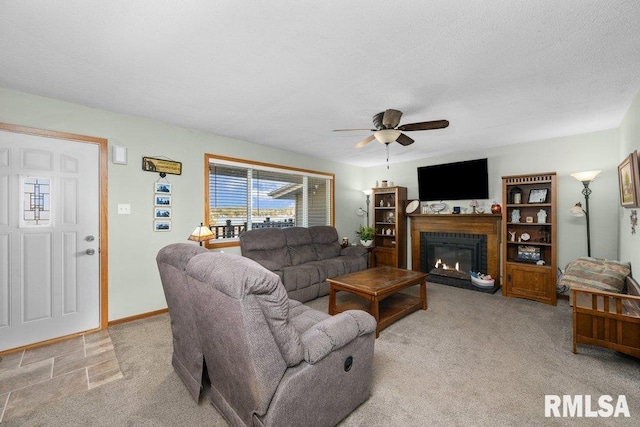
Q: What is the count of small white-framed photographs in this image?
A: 4